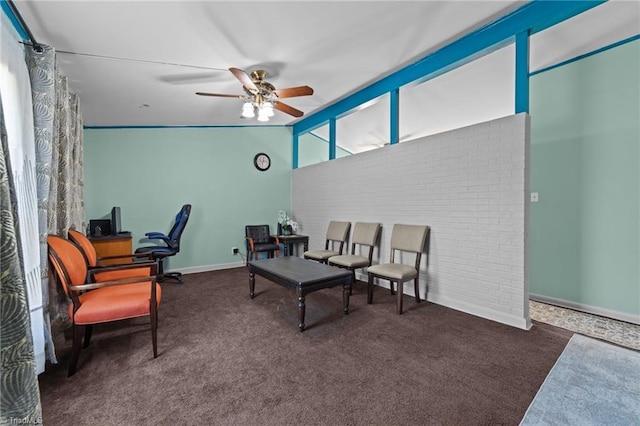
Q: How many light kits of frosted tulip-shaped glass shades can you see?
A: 1